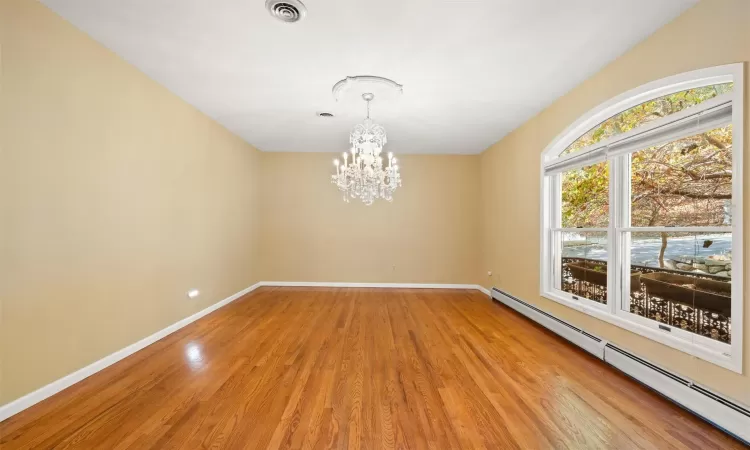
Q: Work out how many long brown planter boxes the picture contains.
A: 2